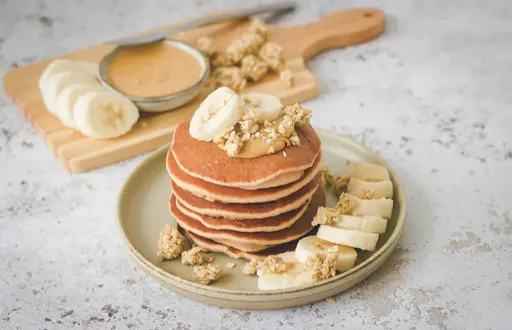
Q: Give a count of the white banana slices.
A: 13